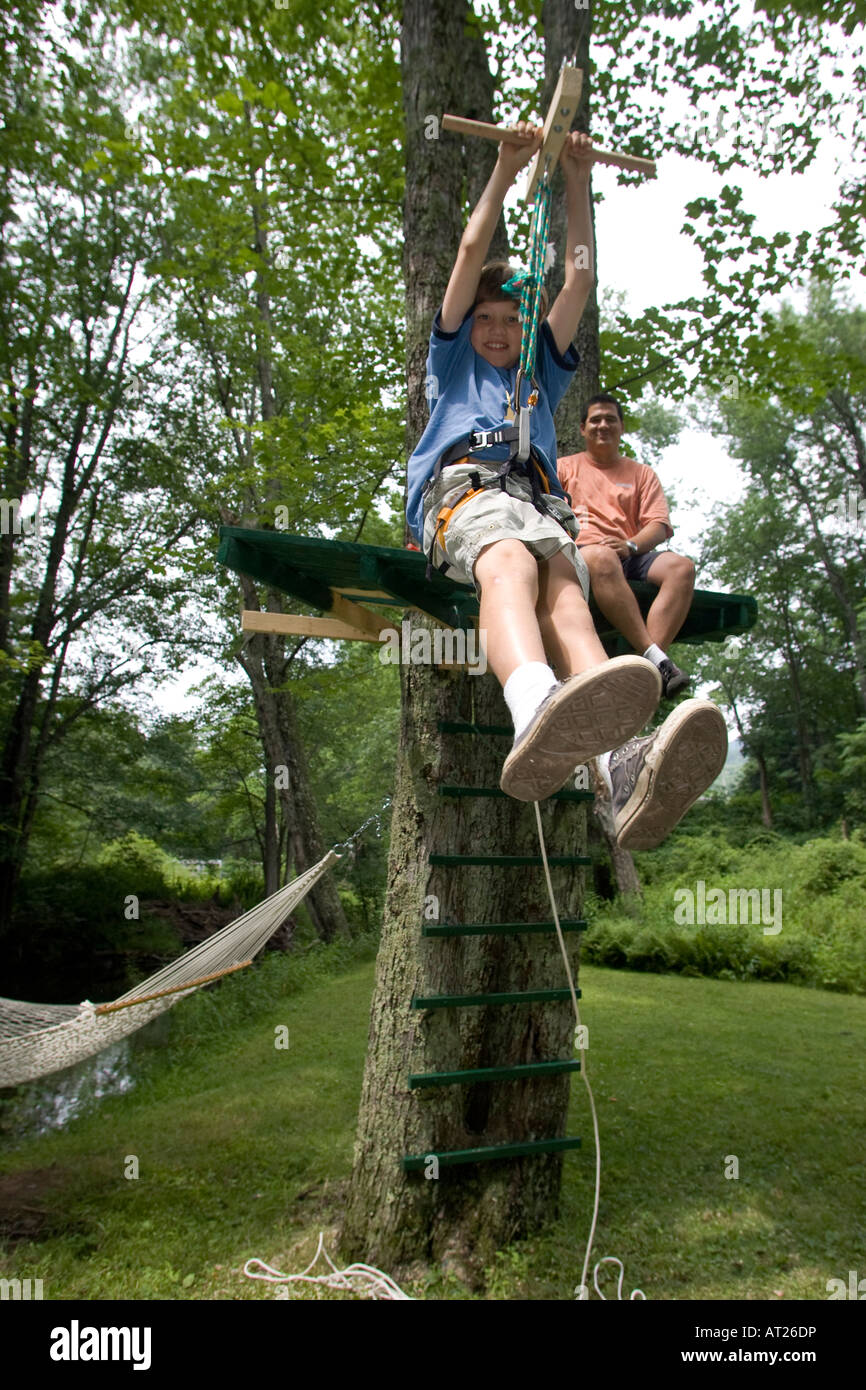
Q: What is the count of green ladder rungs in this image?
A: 7